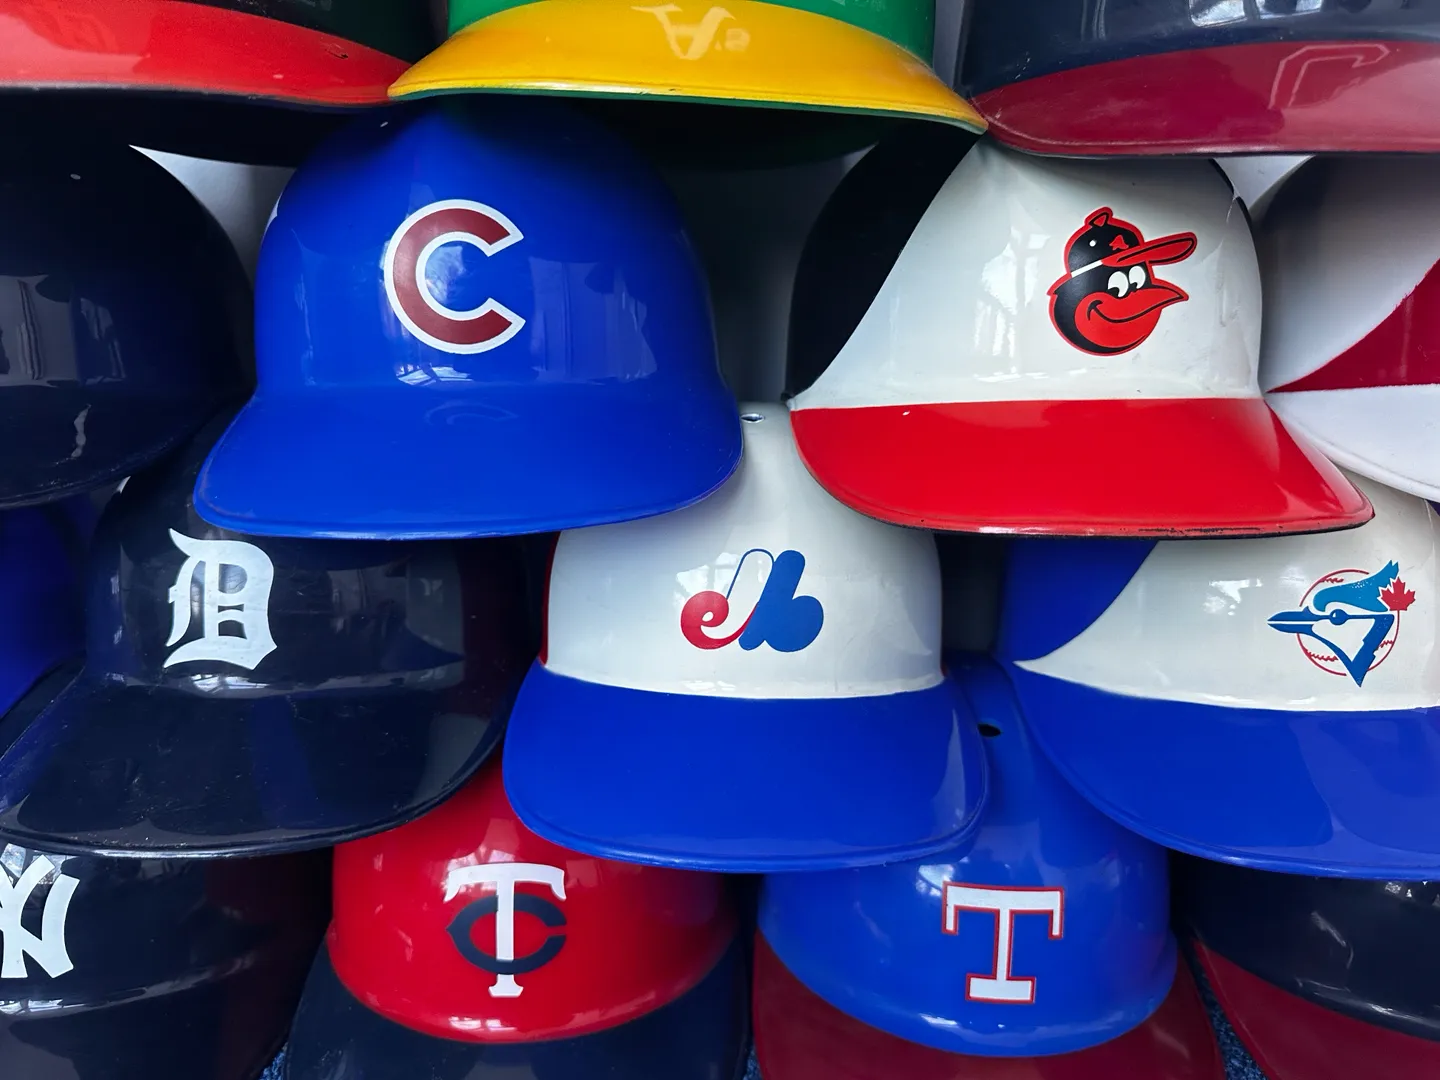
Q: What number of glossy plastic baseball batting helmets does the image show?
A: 15